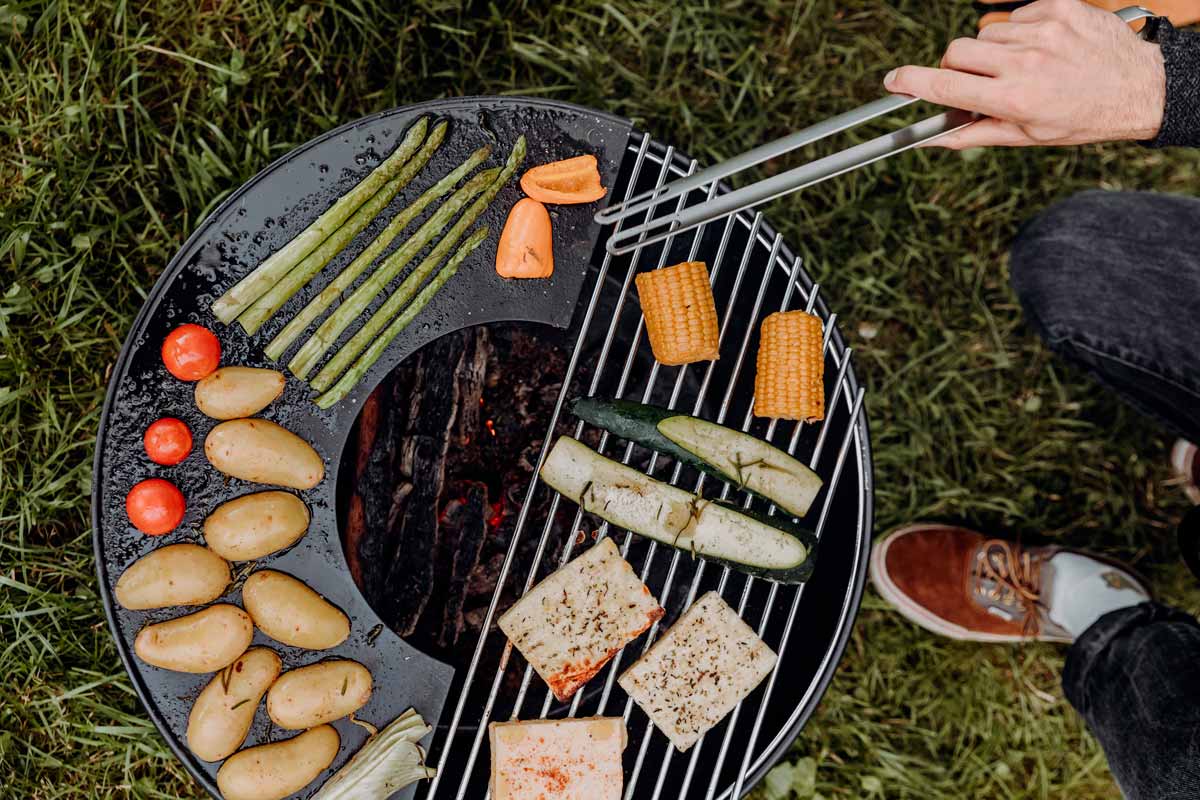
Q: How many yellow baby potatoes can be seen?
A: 9